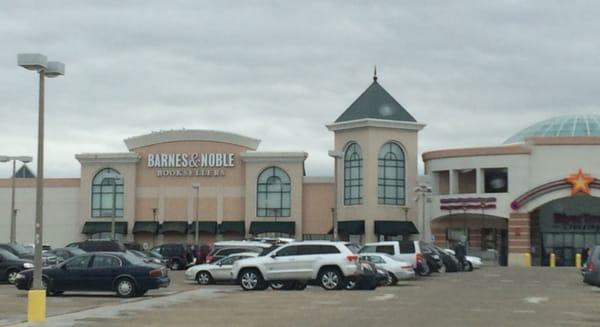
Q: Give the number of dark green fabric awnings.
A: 8